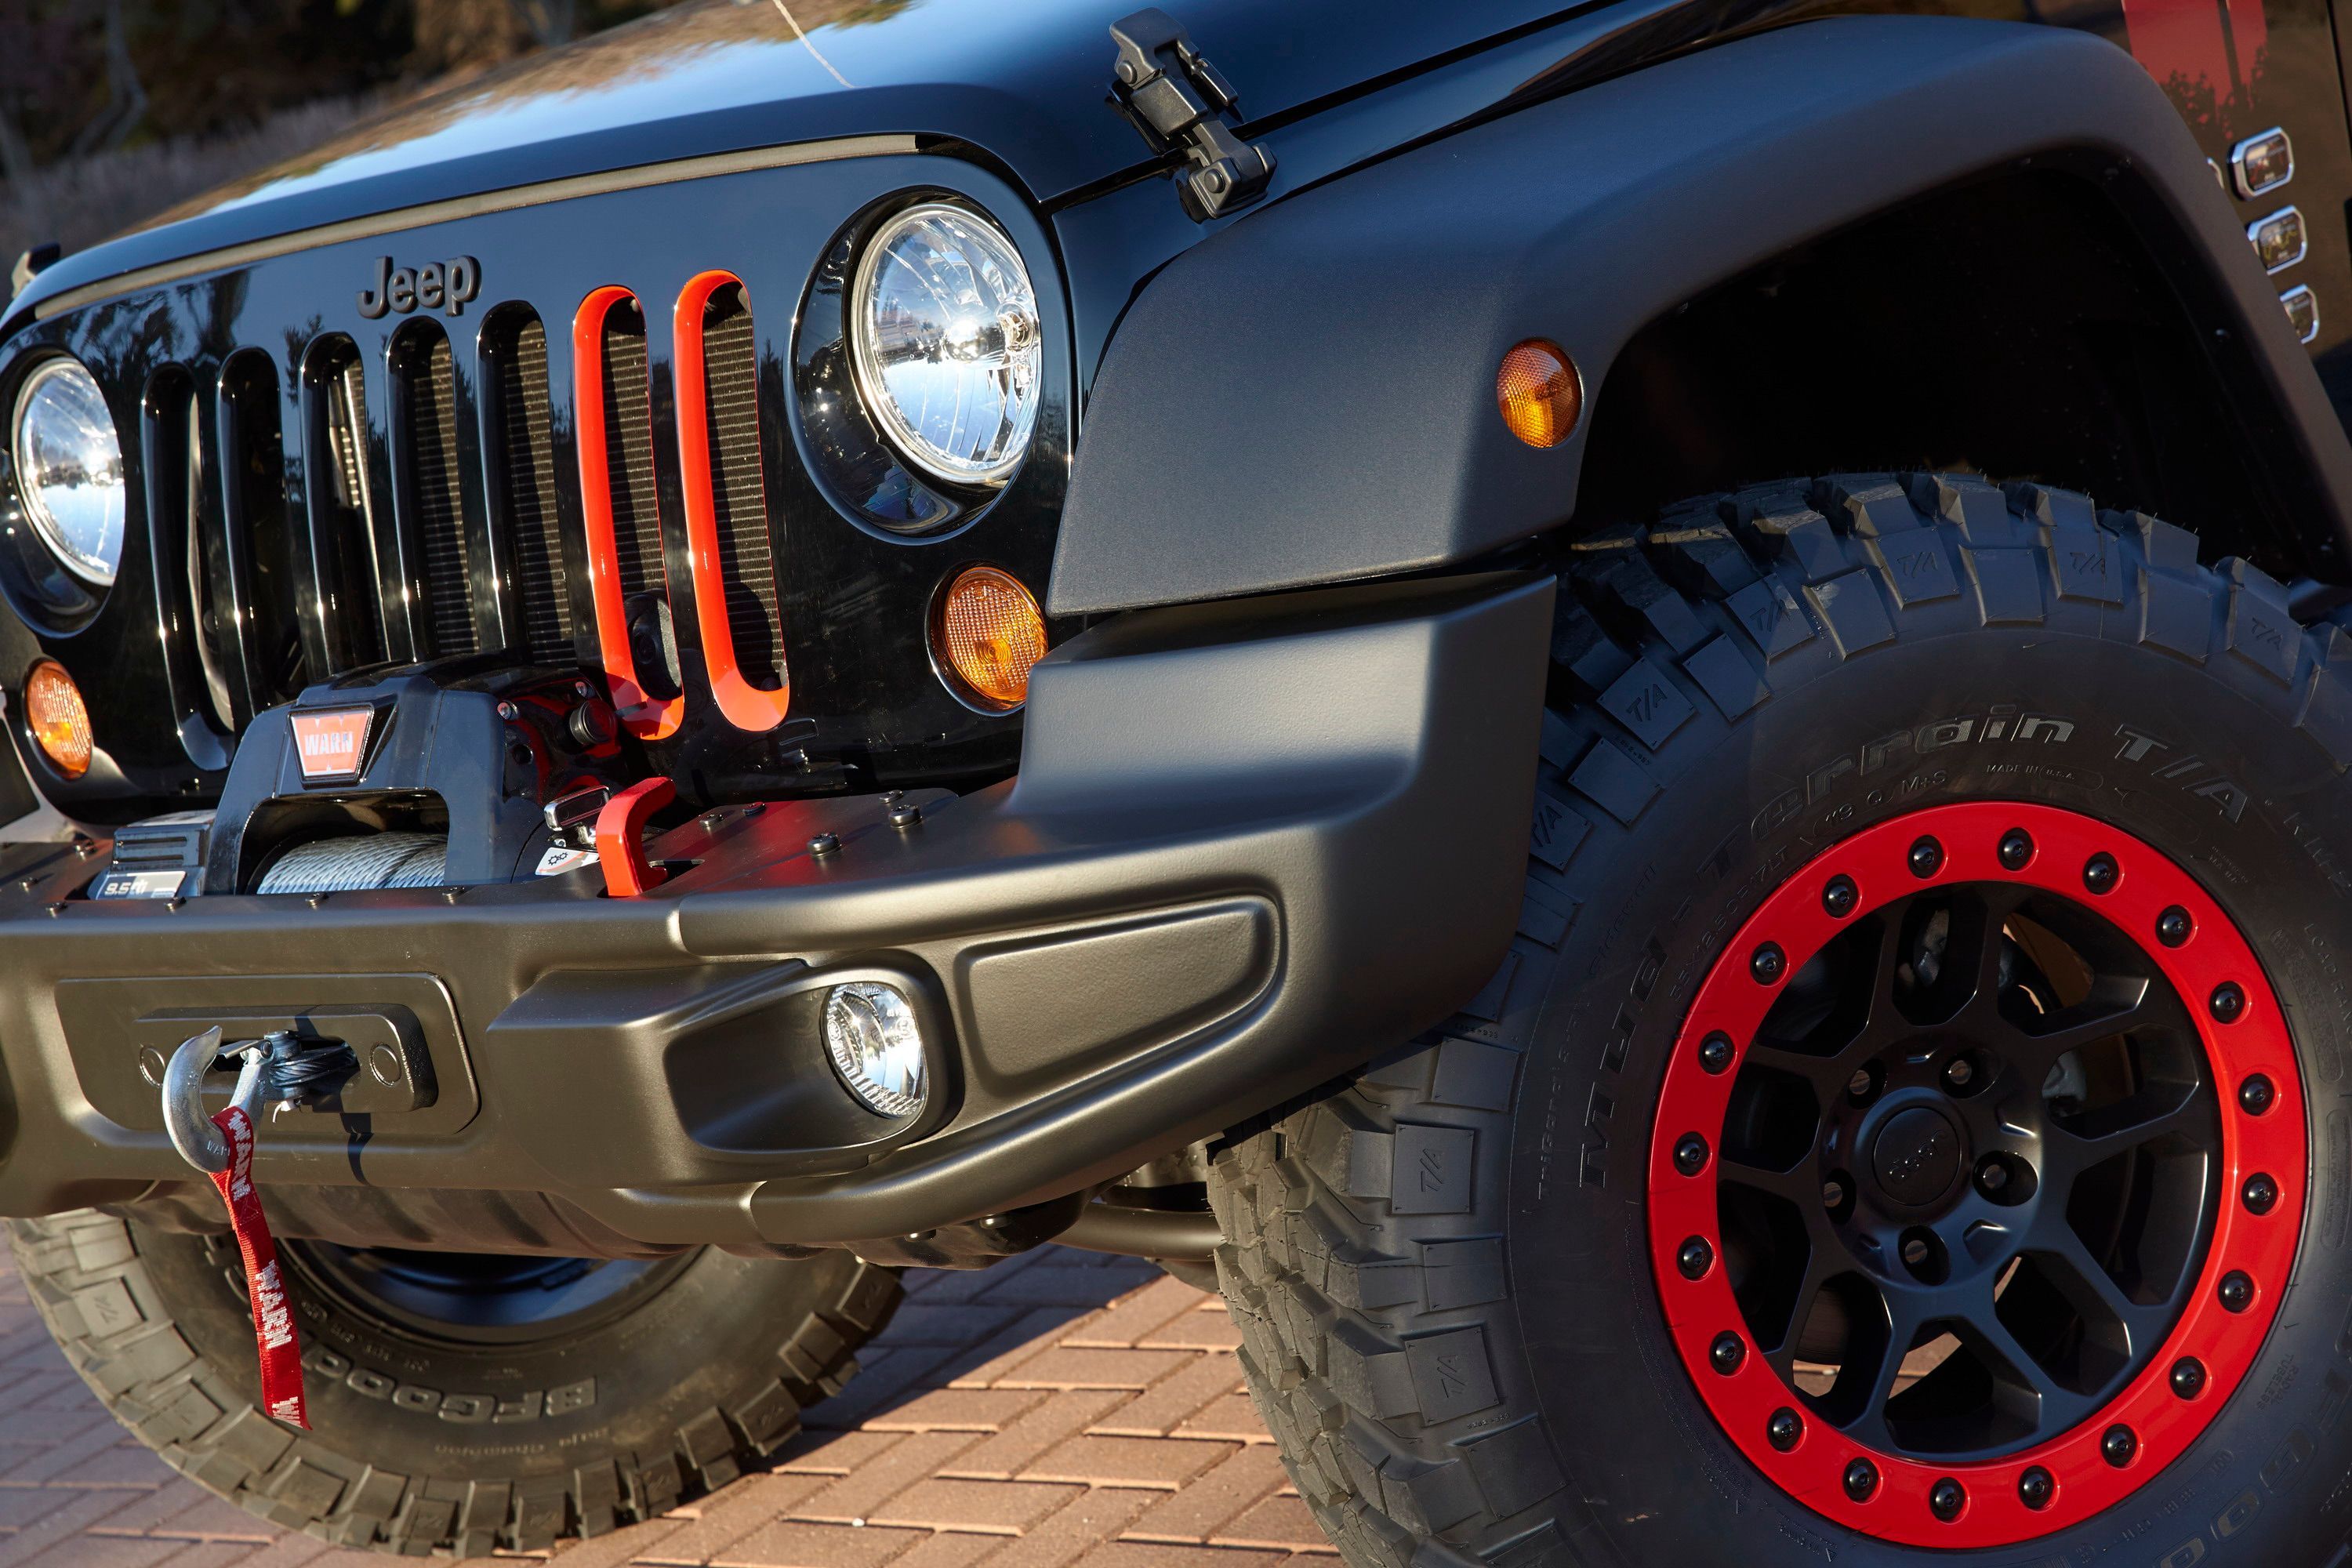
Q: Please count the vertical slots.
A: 7